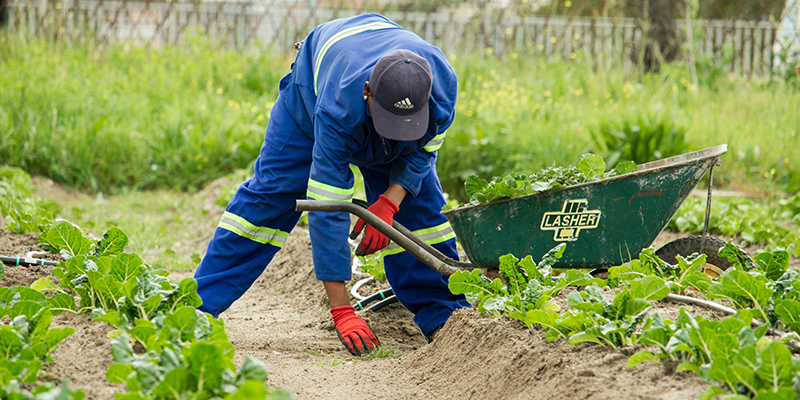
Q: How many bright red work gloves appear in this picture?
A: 2